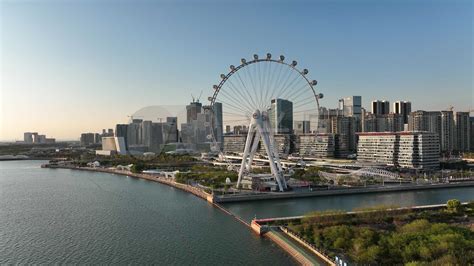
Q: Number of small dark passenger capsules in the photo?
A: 12